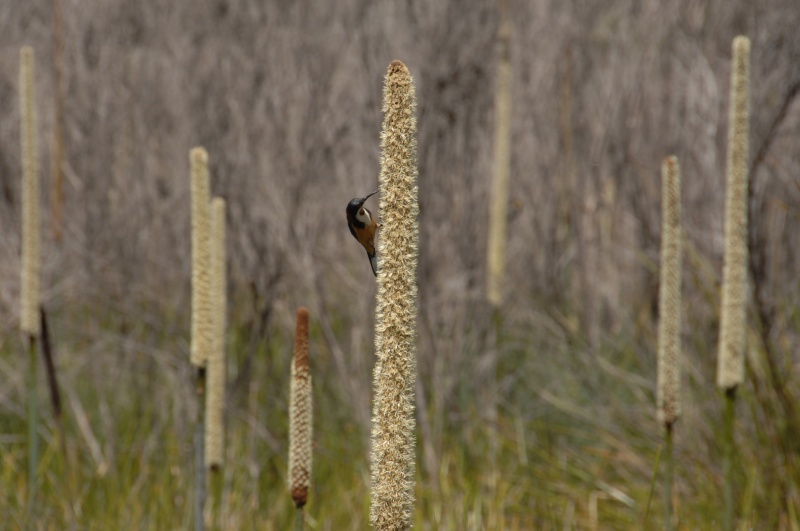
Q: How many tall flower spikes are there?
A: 8